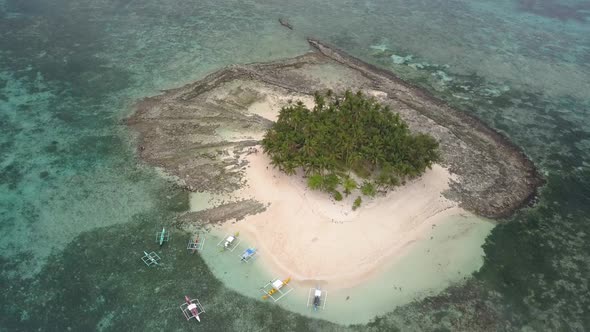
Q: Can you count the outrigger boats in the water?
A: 8